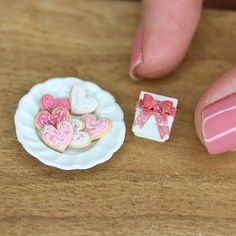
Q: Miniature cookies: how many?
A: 6